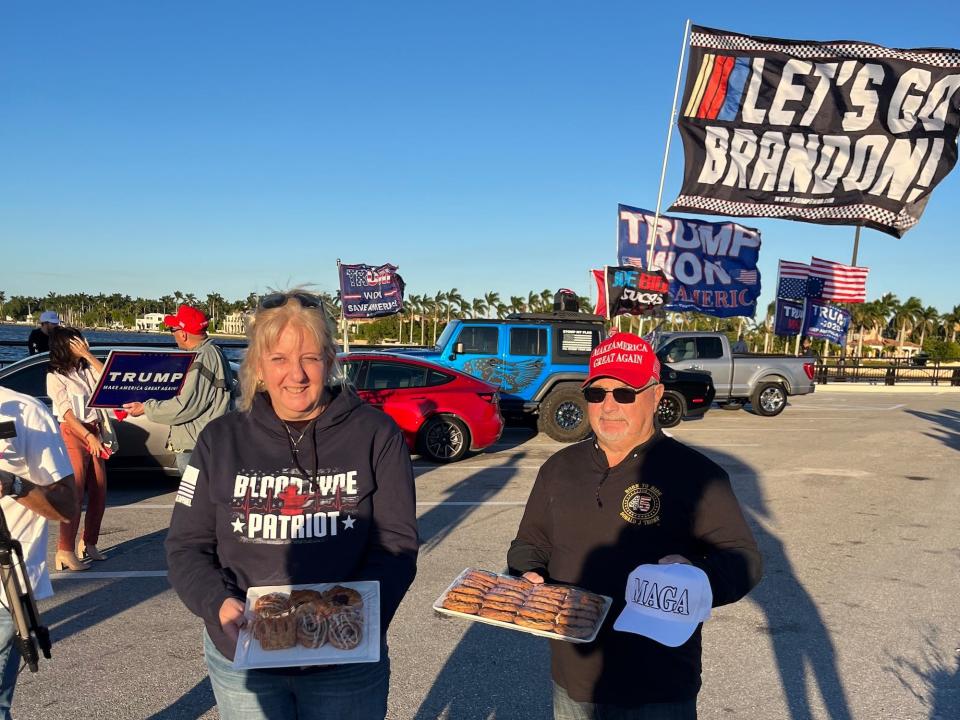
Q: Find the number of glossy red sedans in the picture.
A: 1